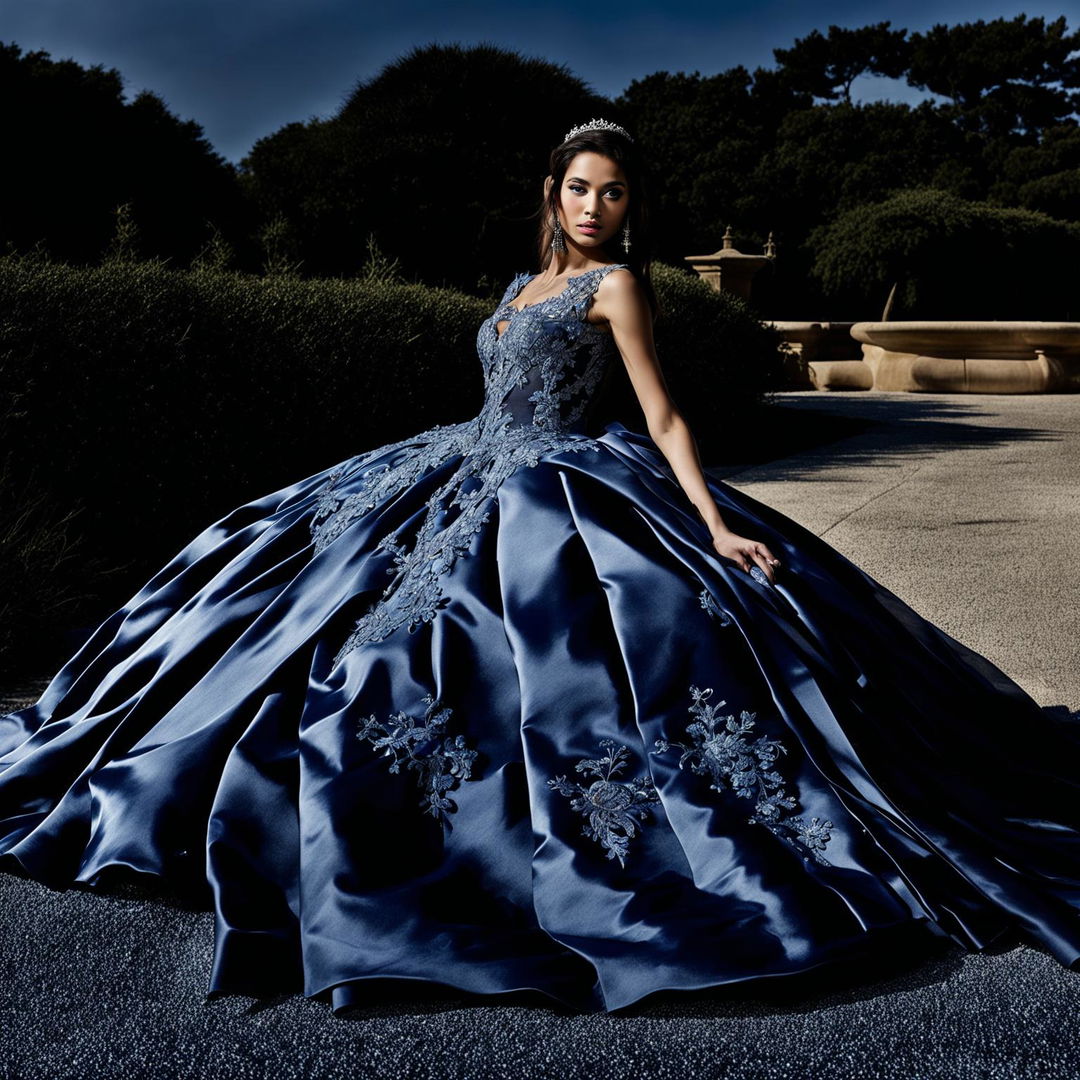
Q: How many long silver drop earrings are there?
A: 2